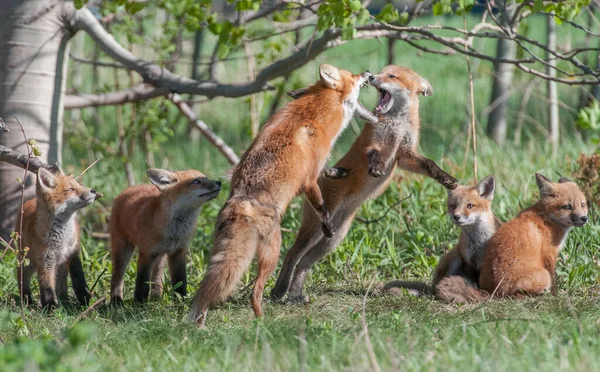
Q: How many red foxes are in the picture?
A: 6